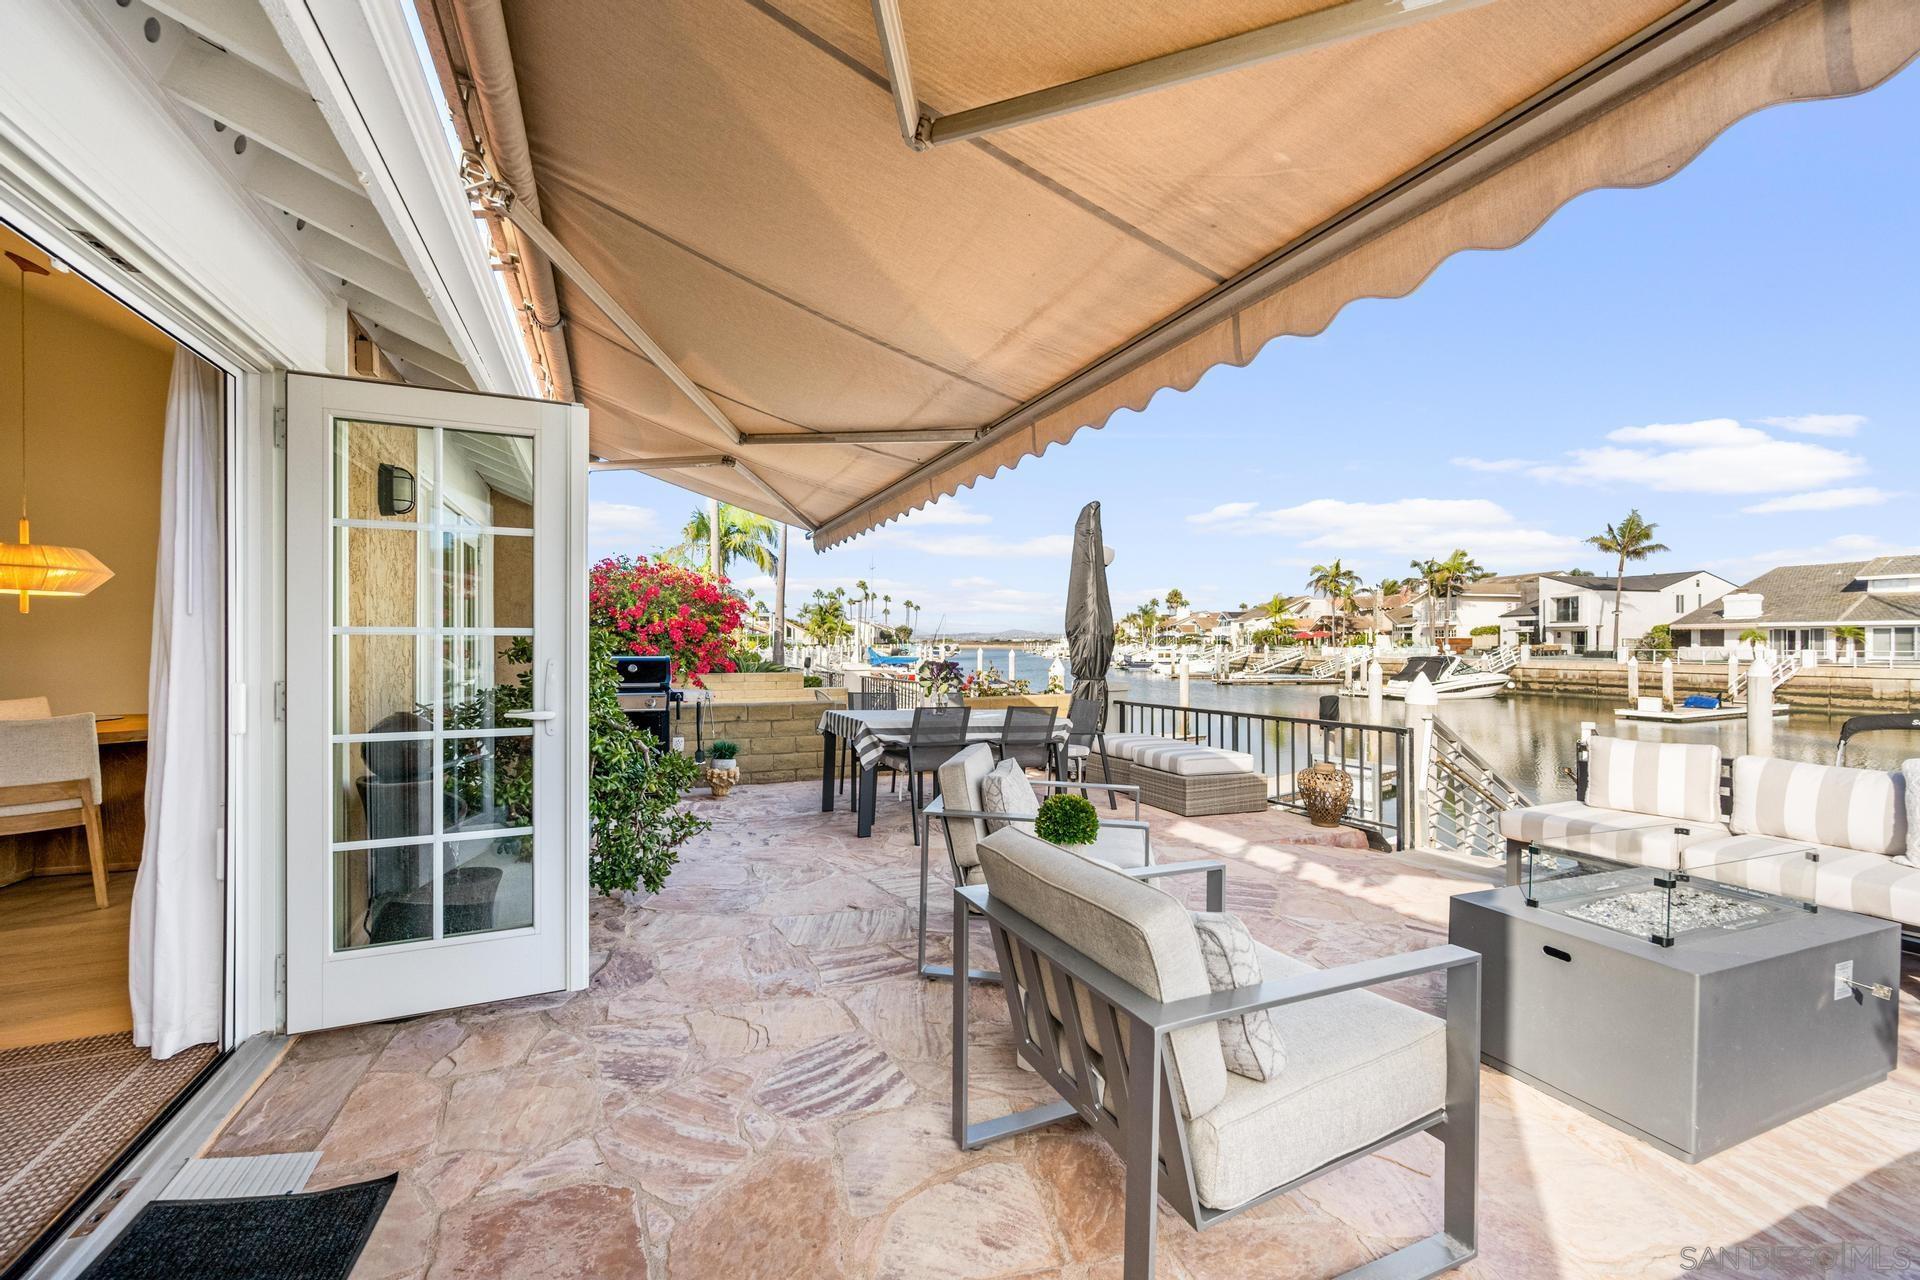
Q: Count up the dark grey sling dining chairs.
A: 5